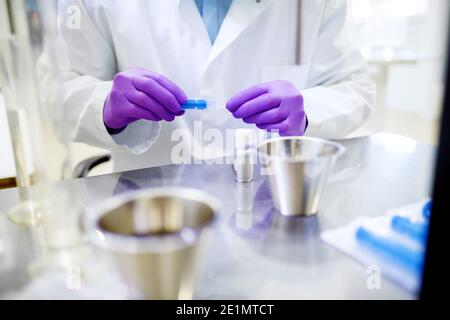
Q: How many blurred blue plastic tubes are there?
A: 3